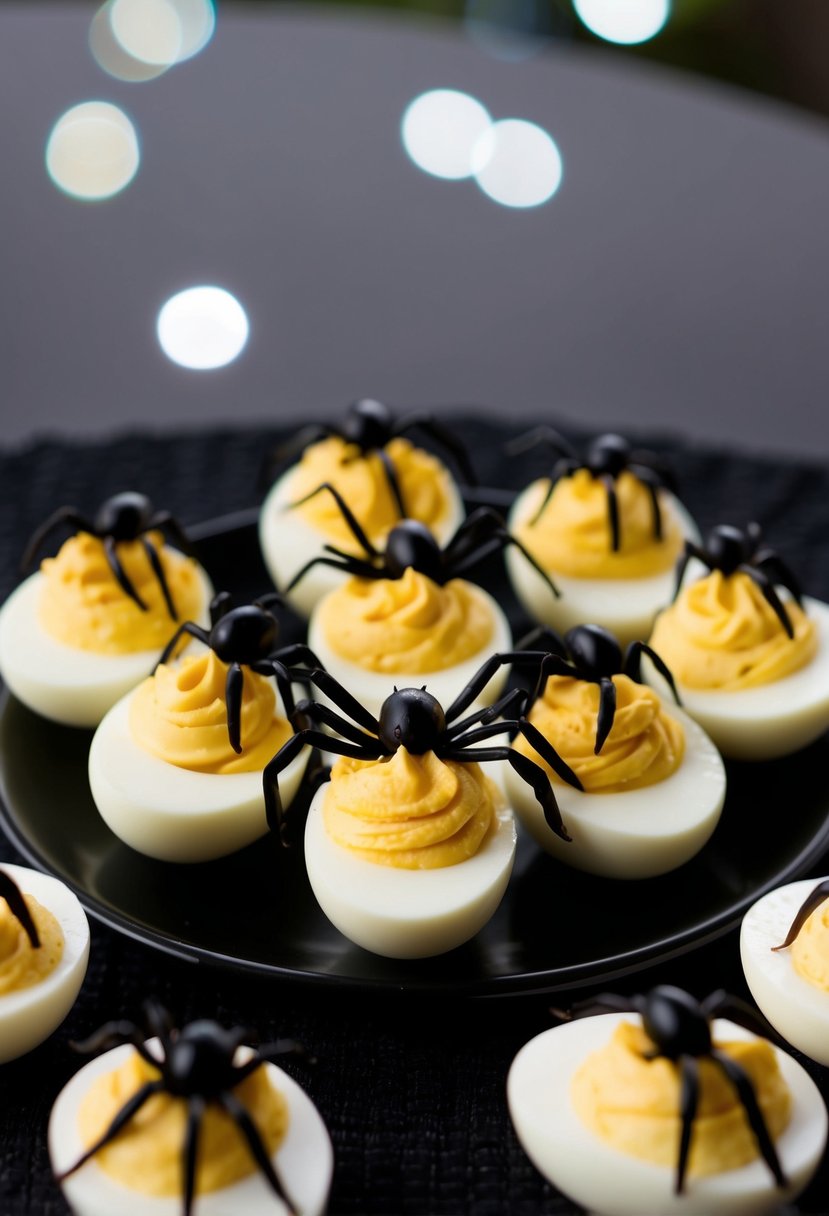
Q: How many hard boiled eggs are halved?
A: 12